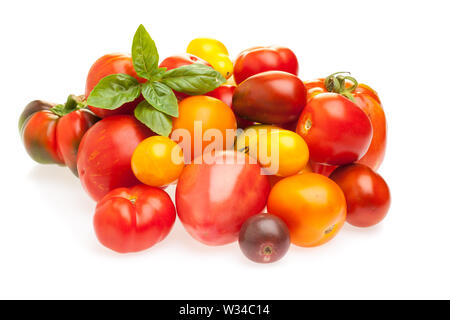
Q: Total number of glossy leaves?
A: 5